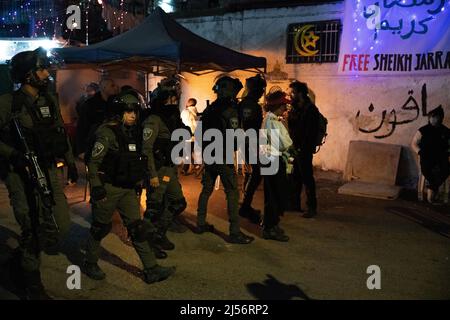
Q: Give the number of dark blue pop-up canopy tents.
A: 1